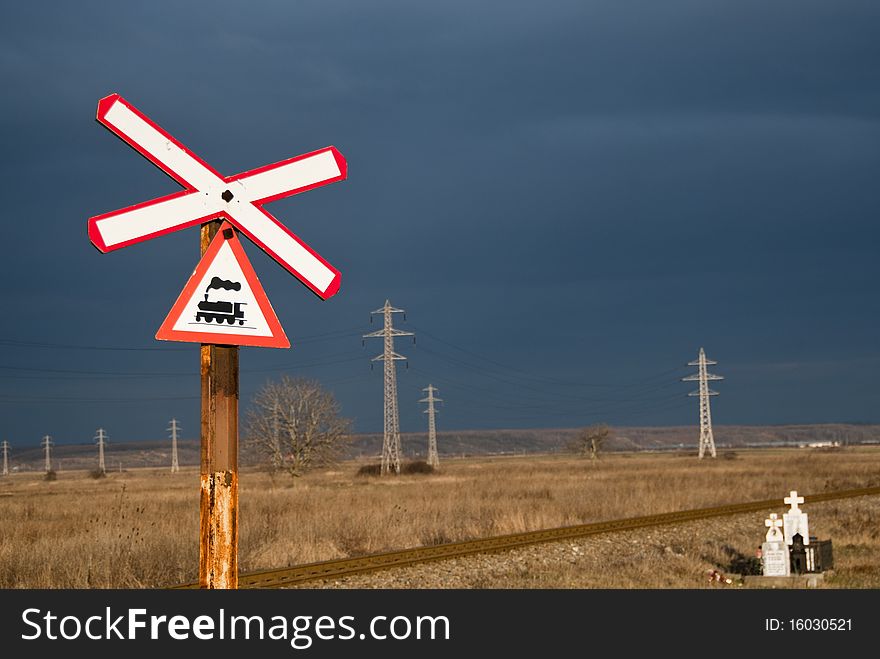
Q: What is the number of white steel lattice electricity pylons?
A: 7